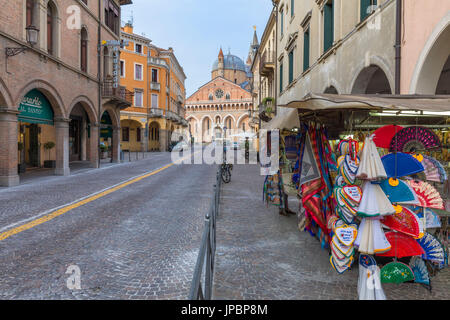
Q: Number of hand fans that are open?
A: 12